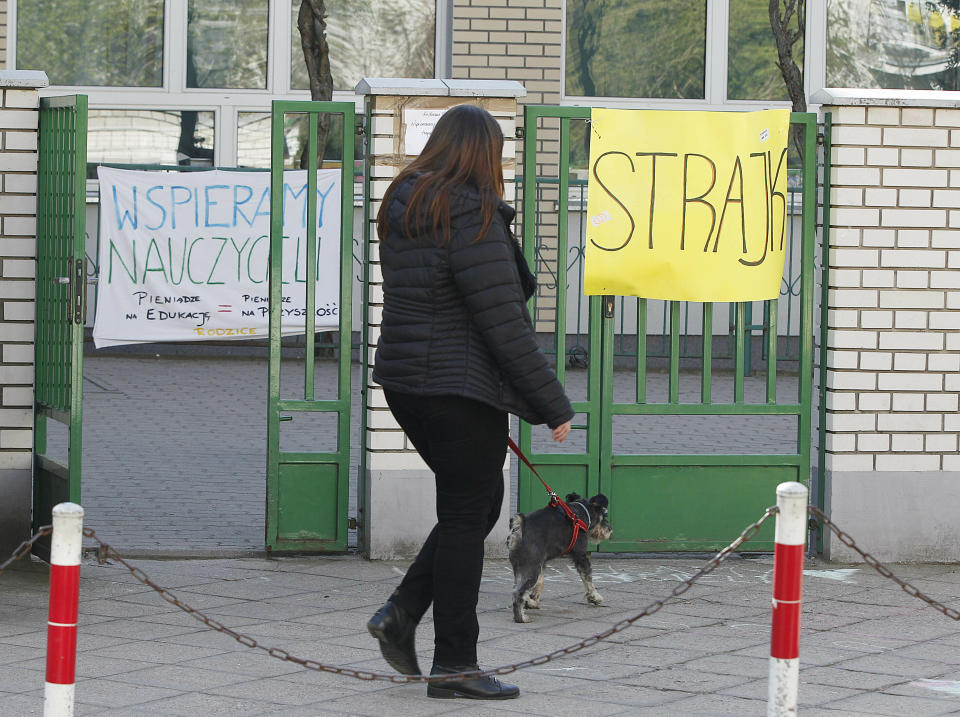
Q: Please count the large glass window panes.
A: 6